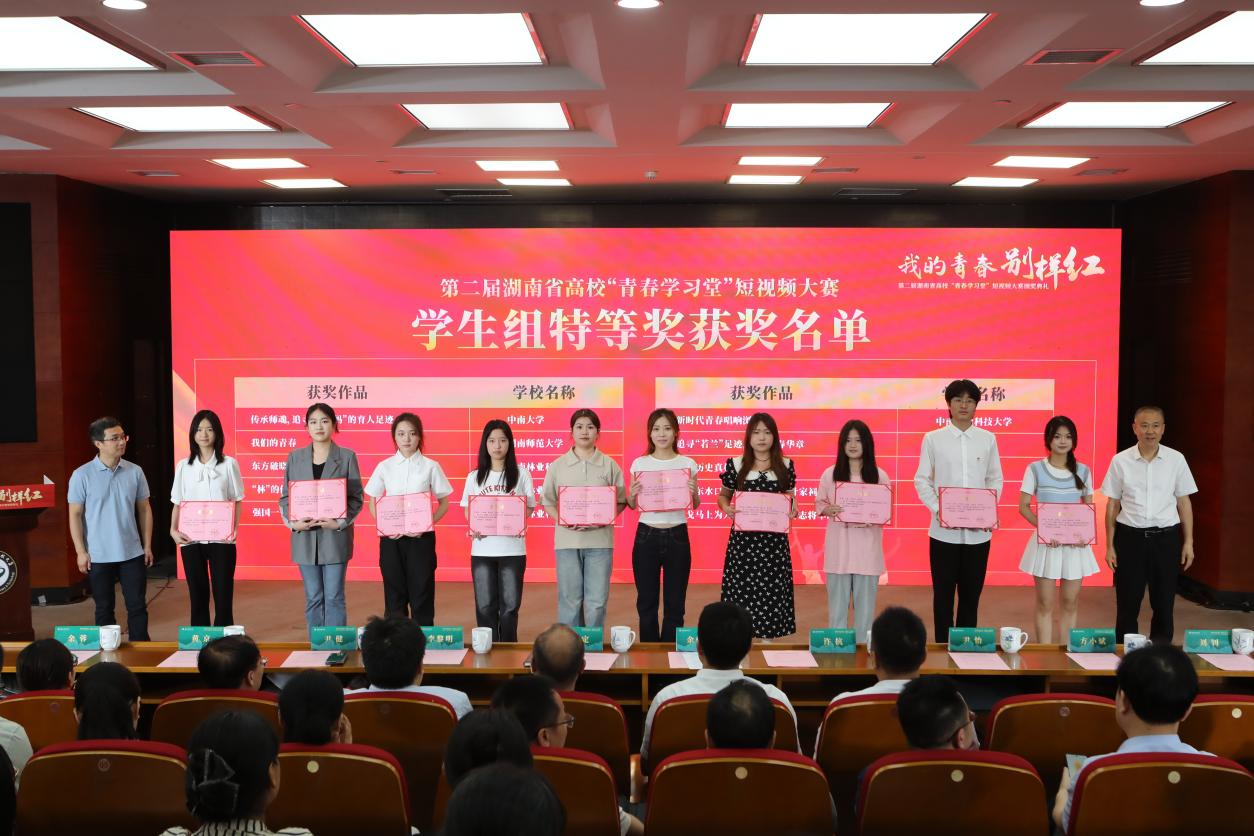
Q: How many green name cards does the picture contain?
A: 10